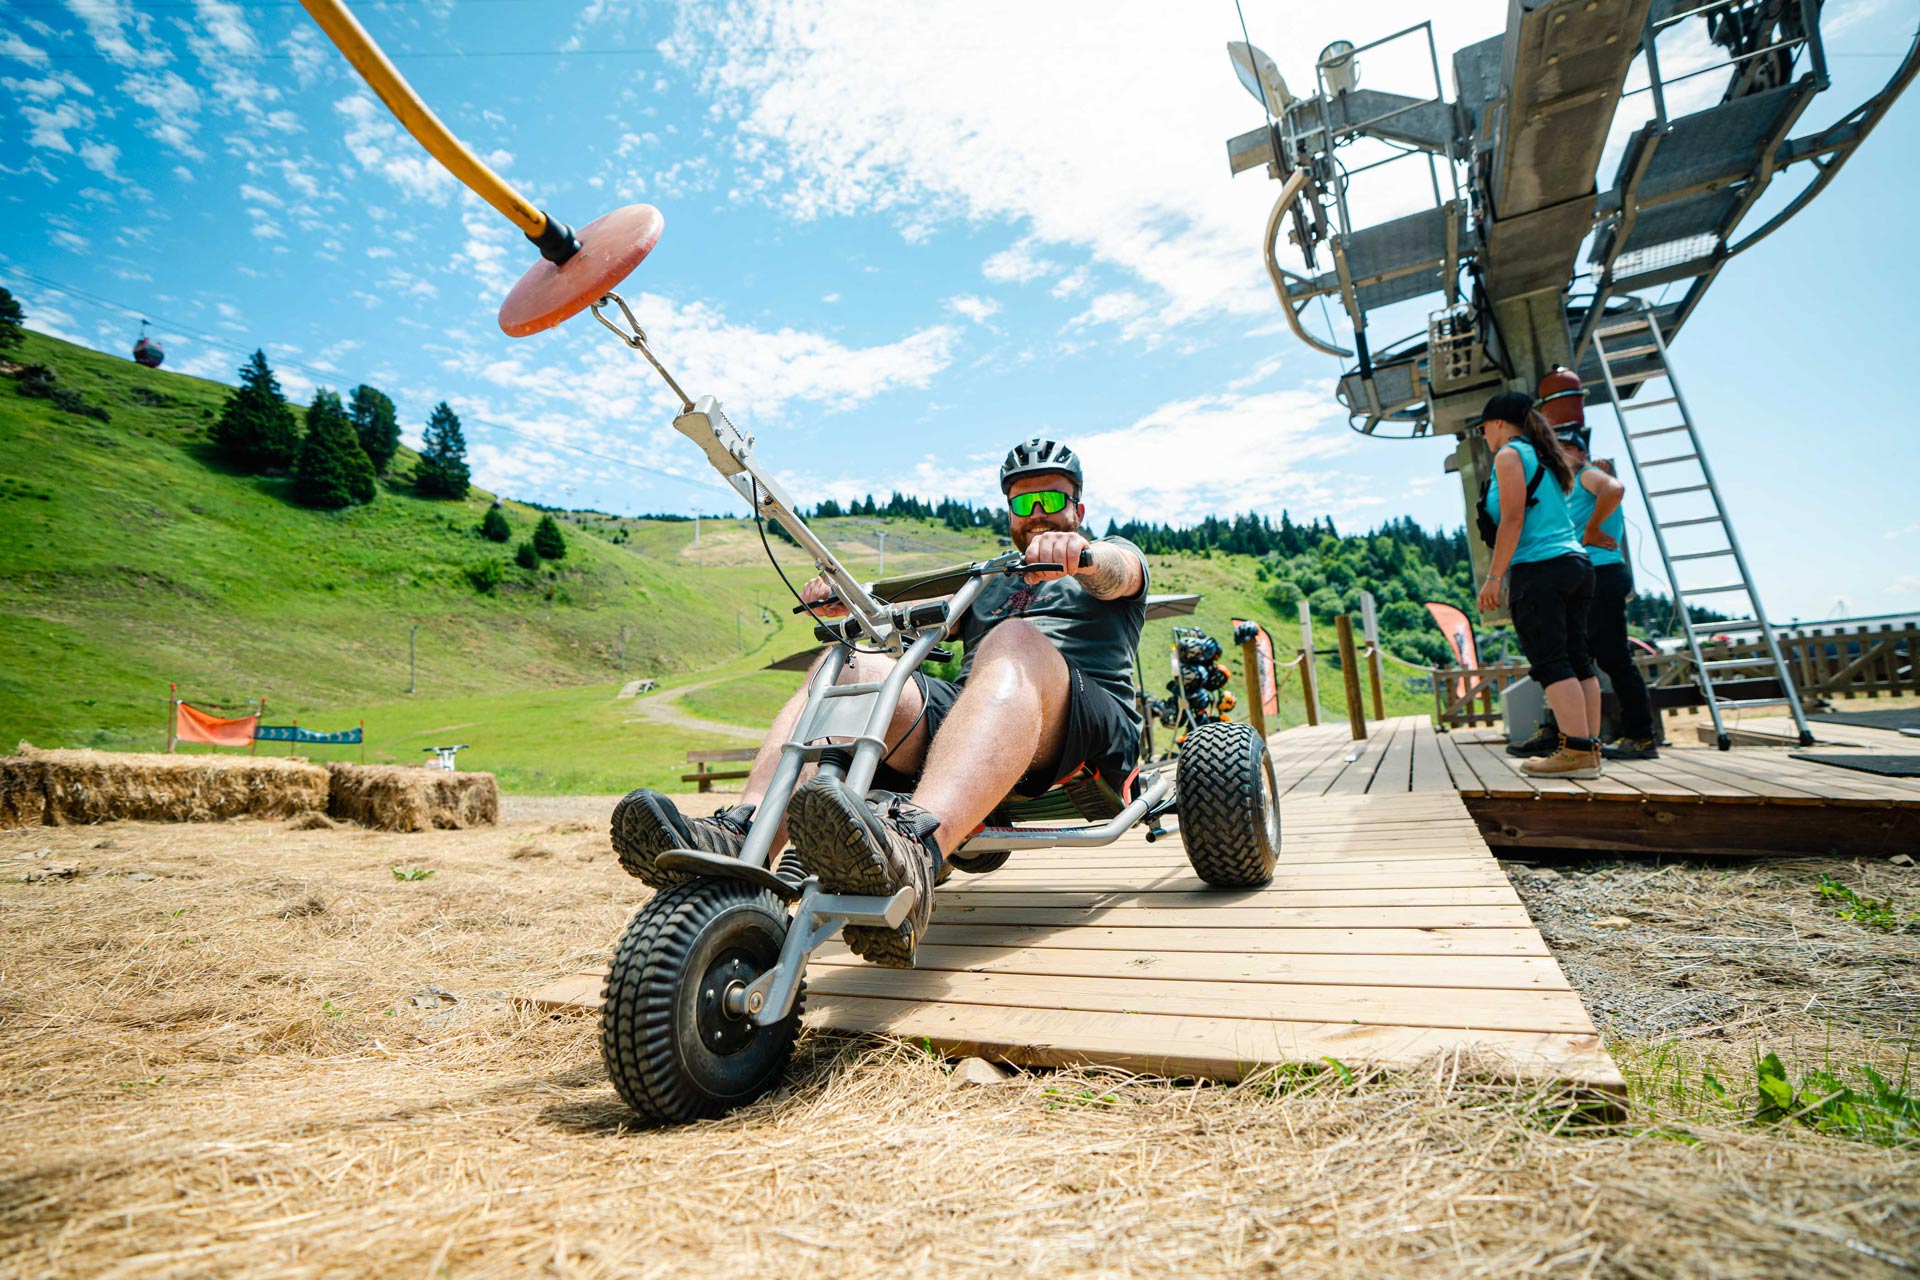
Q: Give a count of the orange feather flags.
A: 2